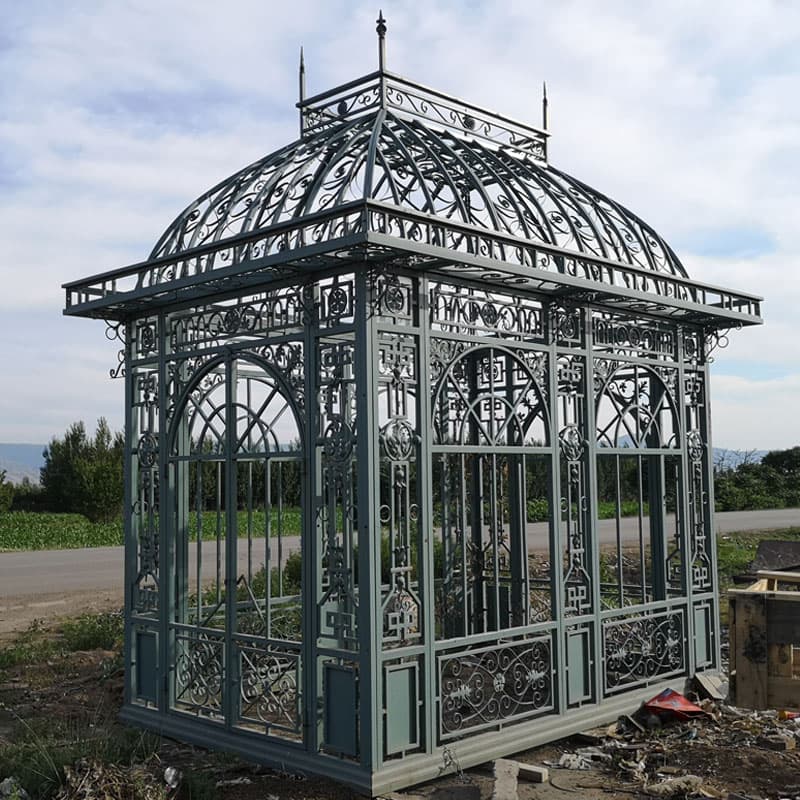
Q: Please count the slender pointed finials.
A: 3